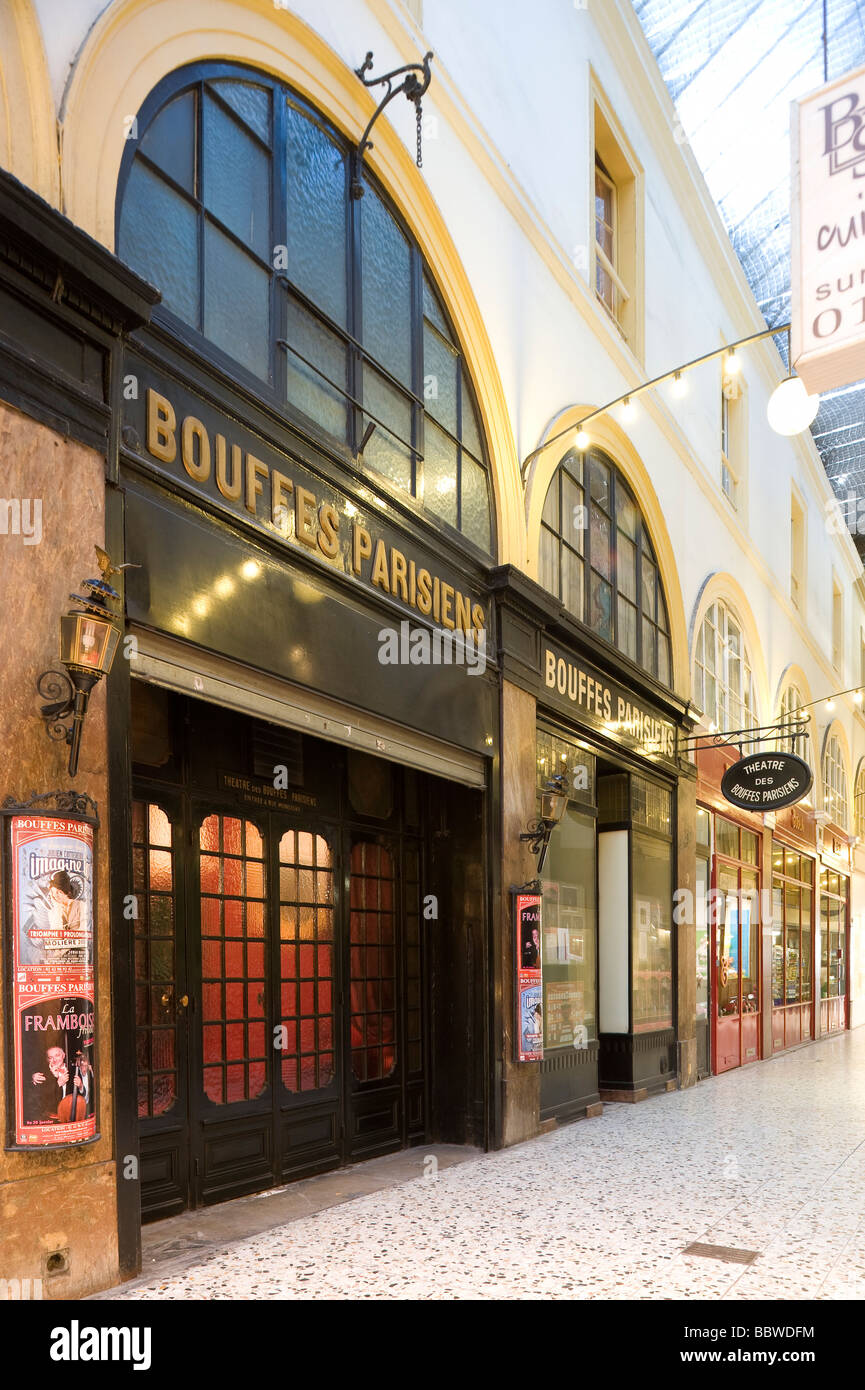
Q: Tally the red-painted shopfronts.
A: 3